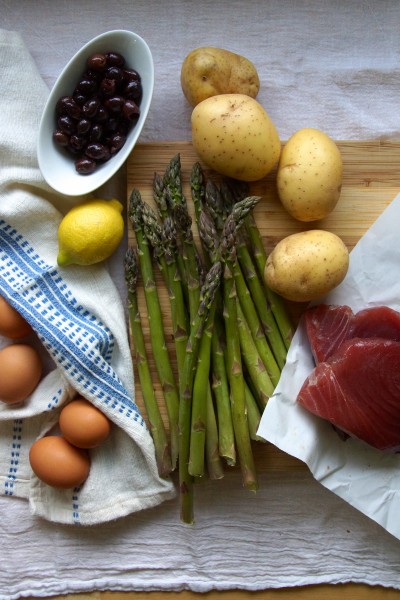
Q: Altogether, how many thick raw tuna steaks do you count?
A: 2